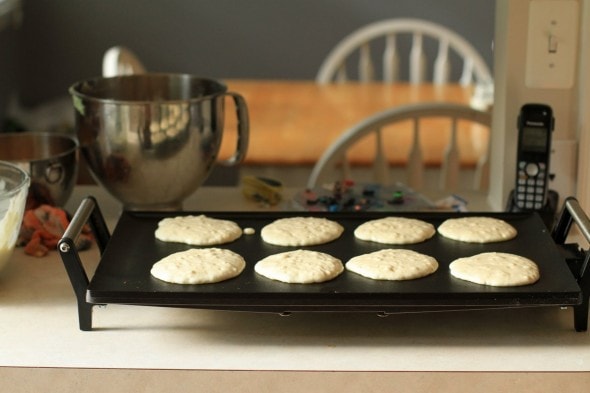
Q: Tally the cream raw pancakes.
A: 8